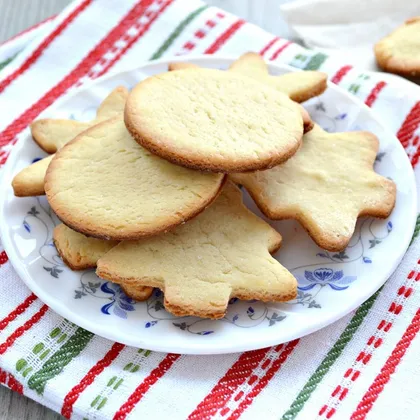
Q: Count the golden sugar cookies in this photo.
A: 8